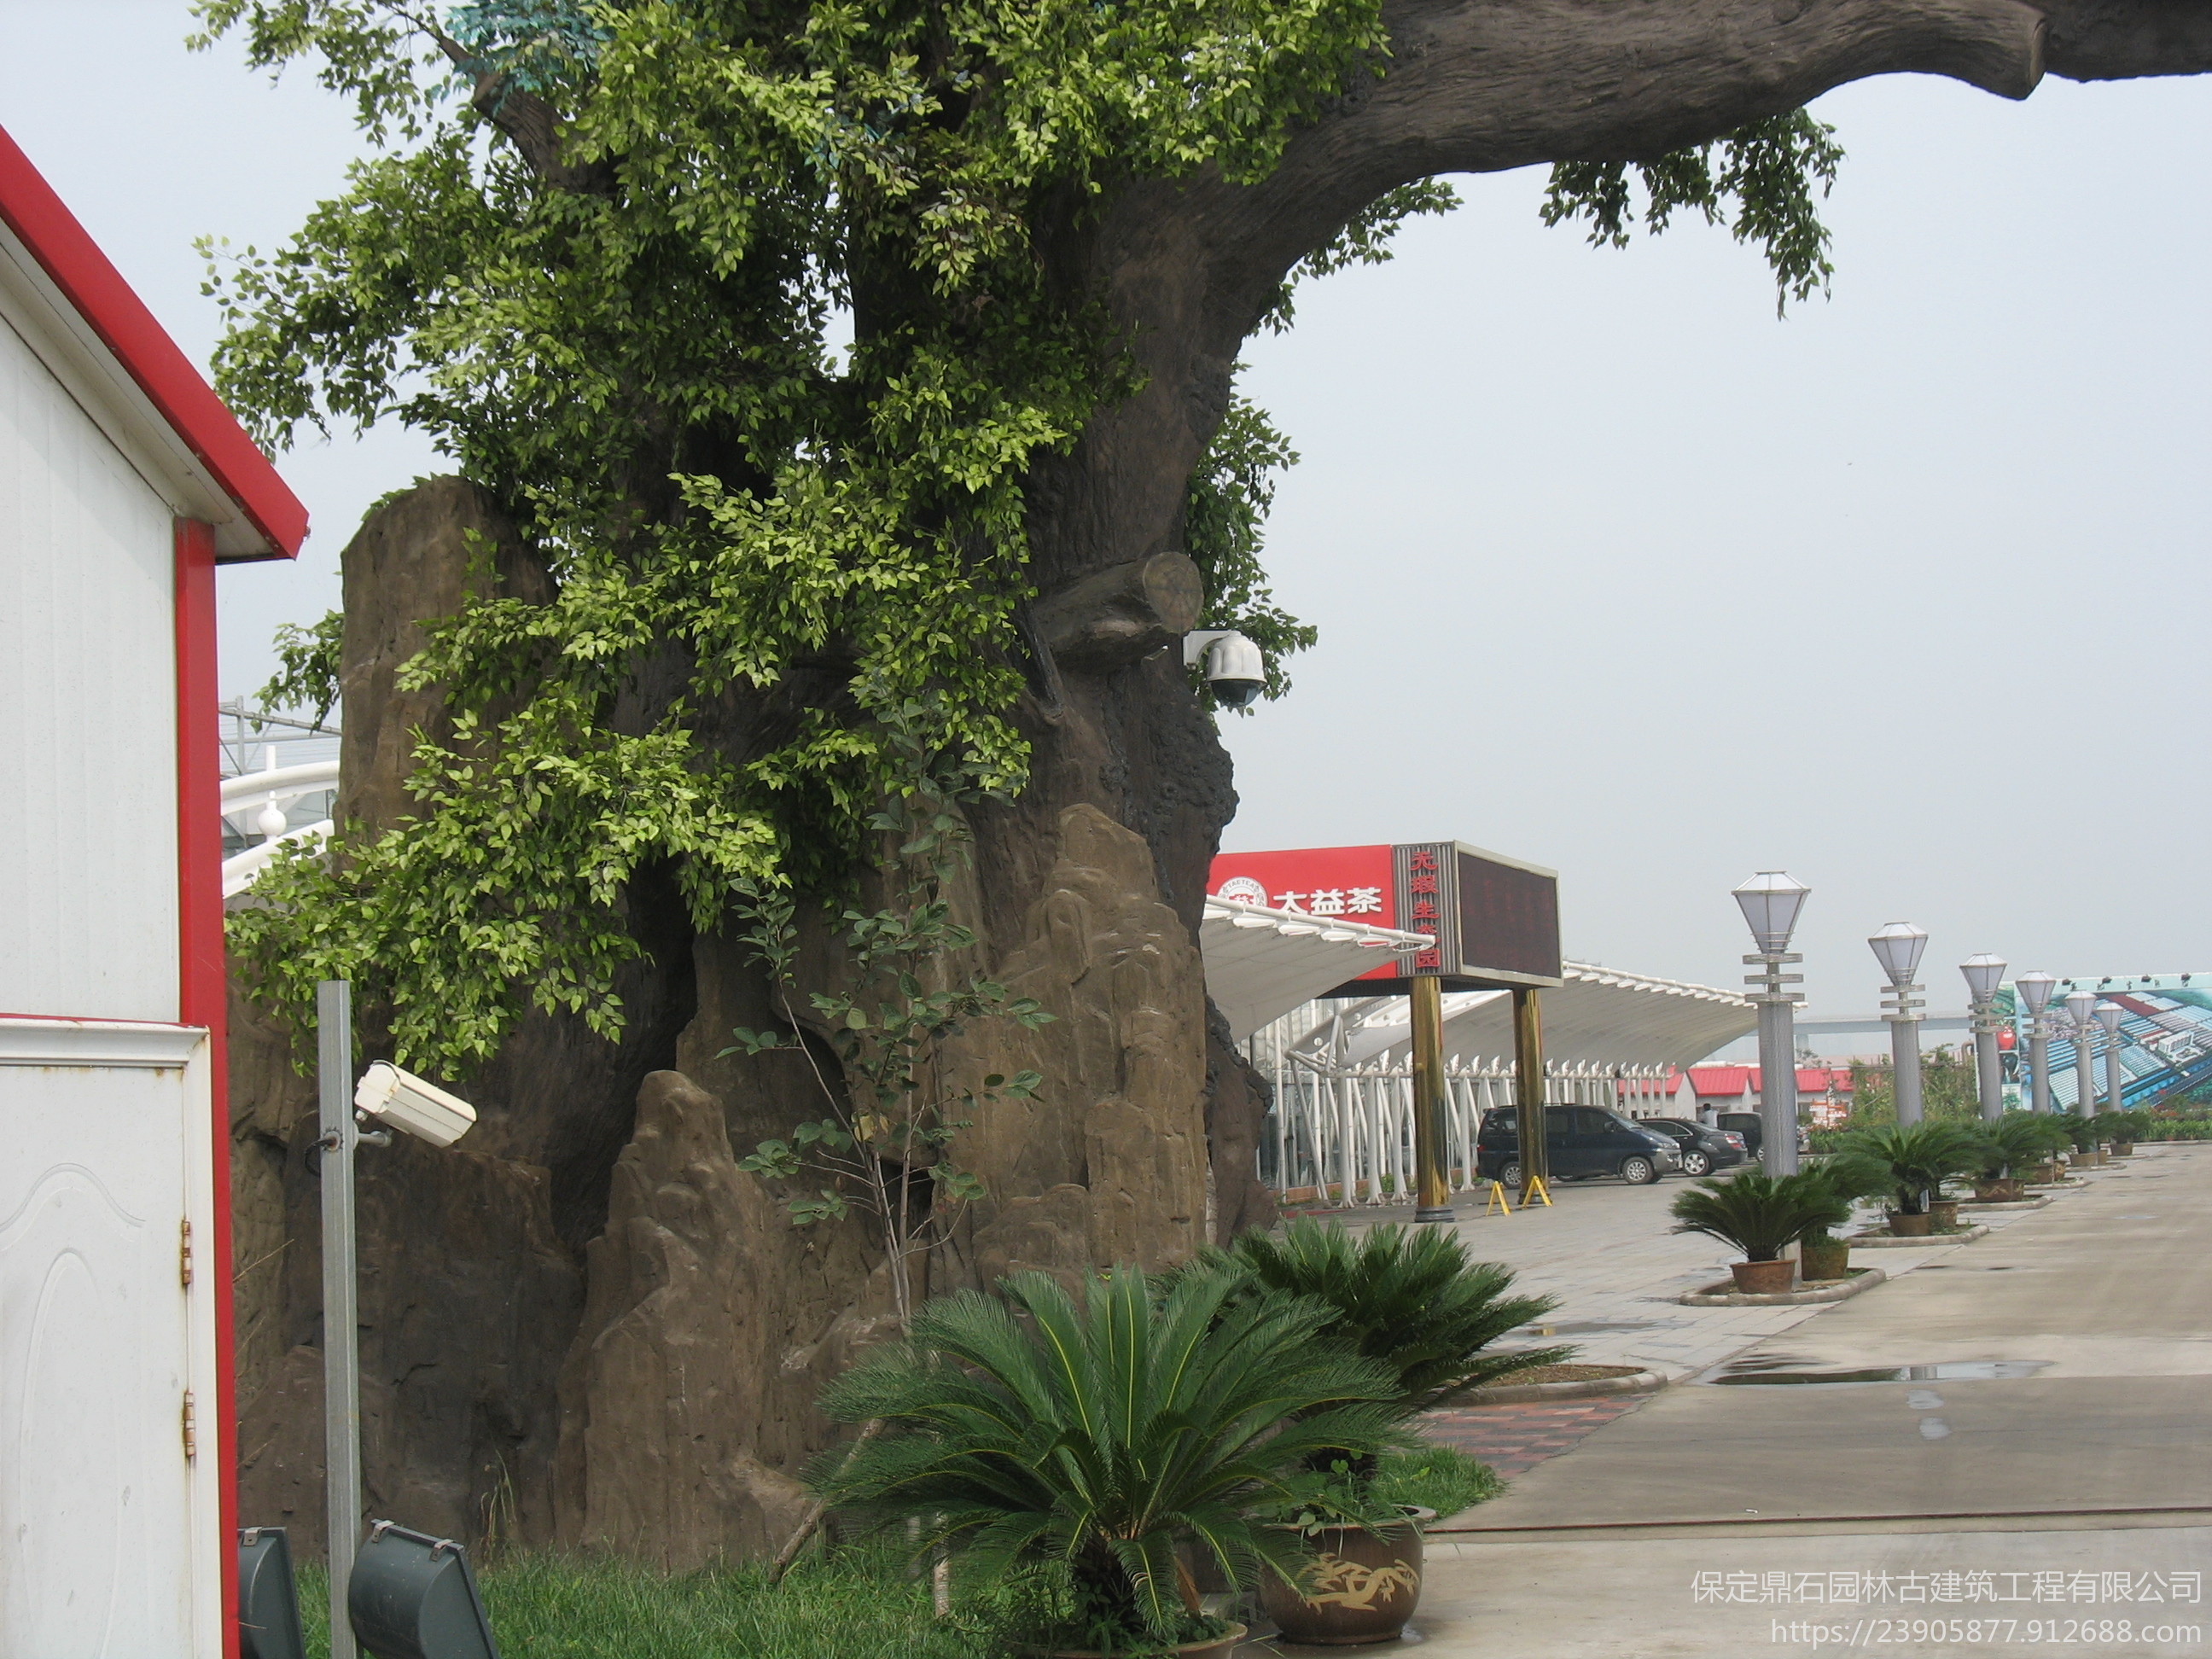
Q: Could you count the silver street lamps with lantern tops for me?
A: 6